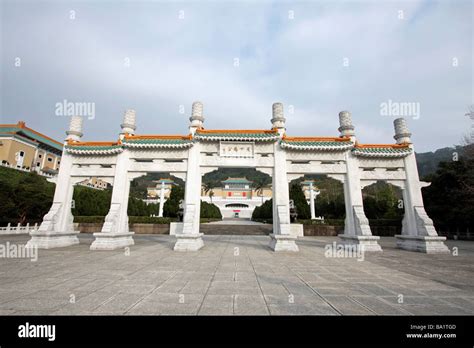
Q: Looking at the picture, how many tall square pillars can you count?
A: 6